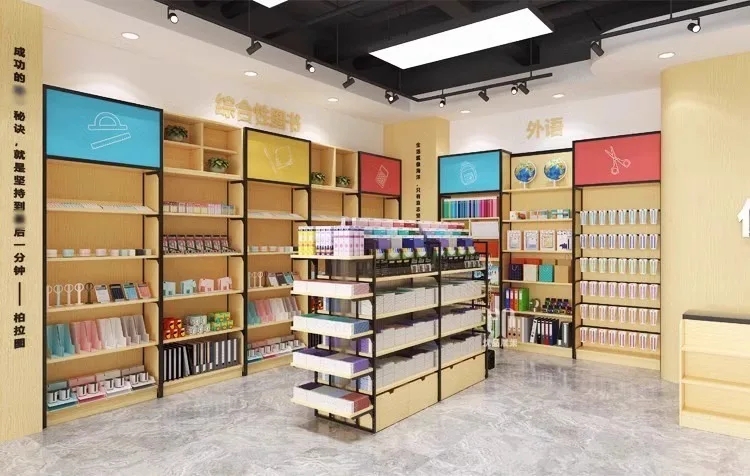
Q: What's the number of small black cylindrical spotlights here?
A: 12